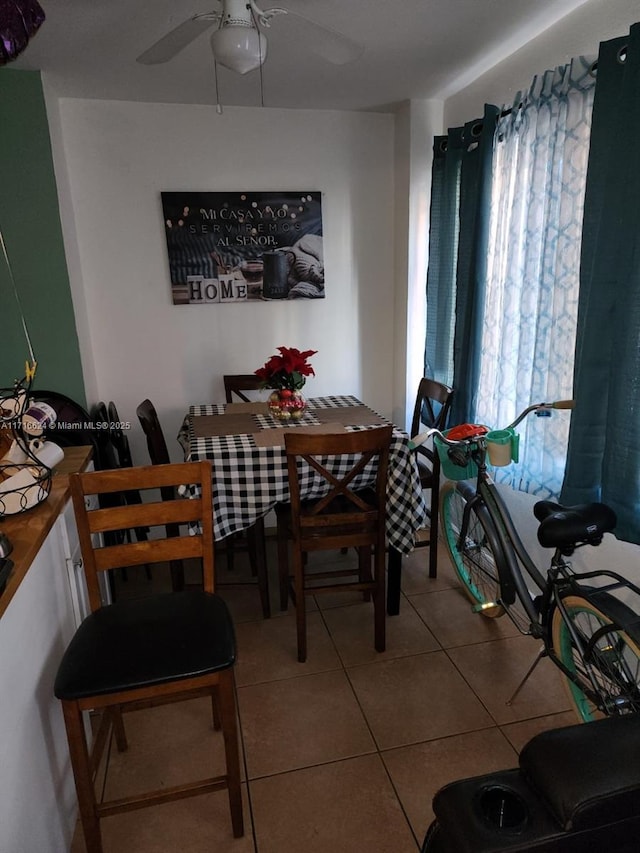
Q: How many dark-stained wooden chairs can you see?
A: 4